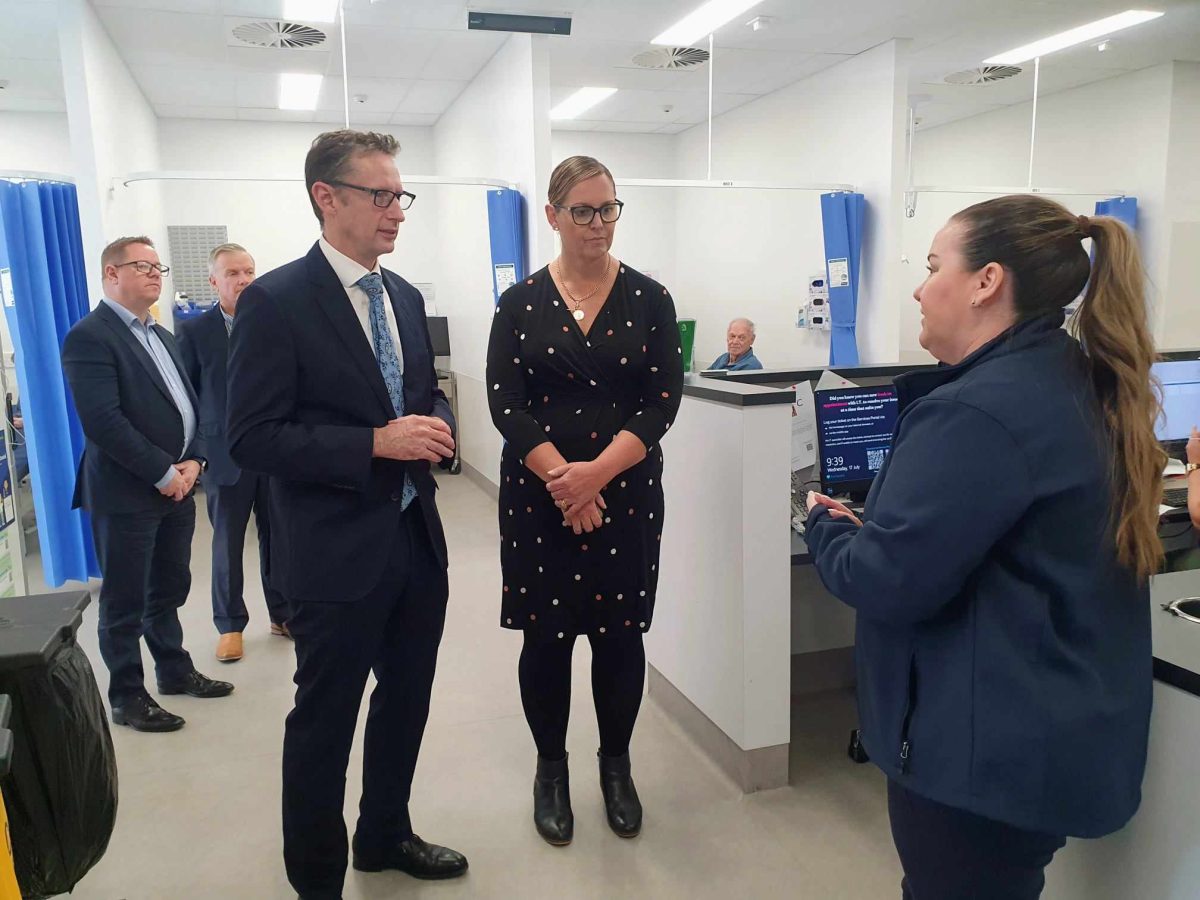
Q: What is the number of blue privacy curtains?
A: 4